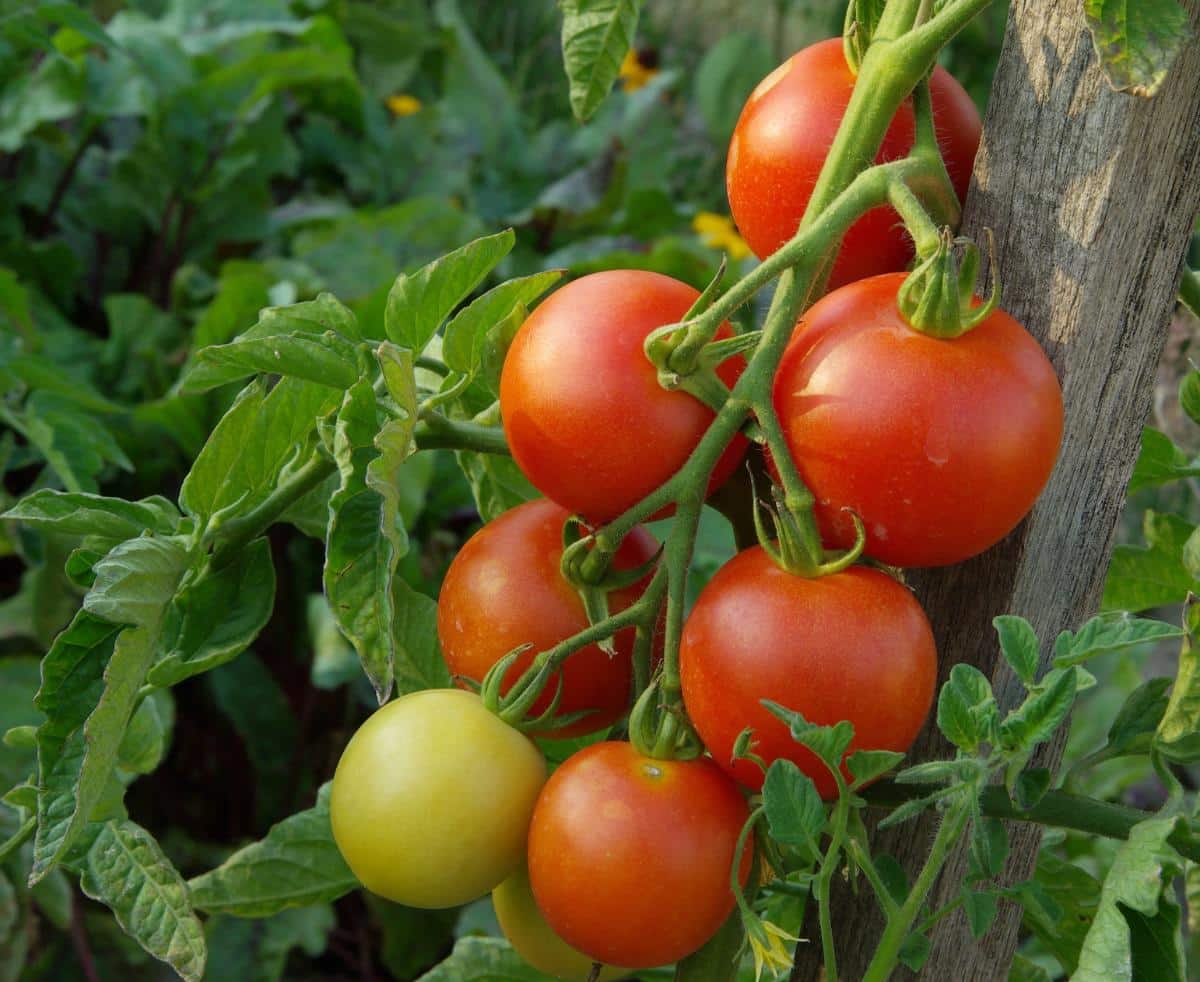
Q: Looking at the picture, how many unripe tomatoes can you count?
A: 2